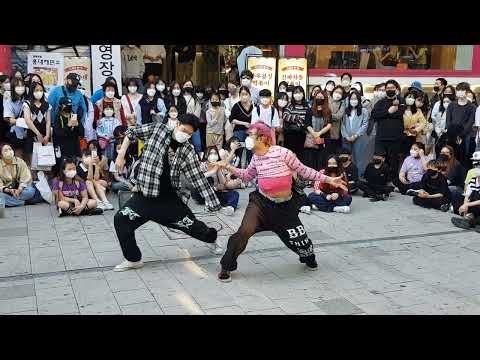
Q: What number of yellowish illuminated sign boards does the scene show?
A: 2